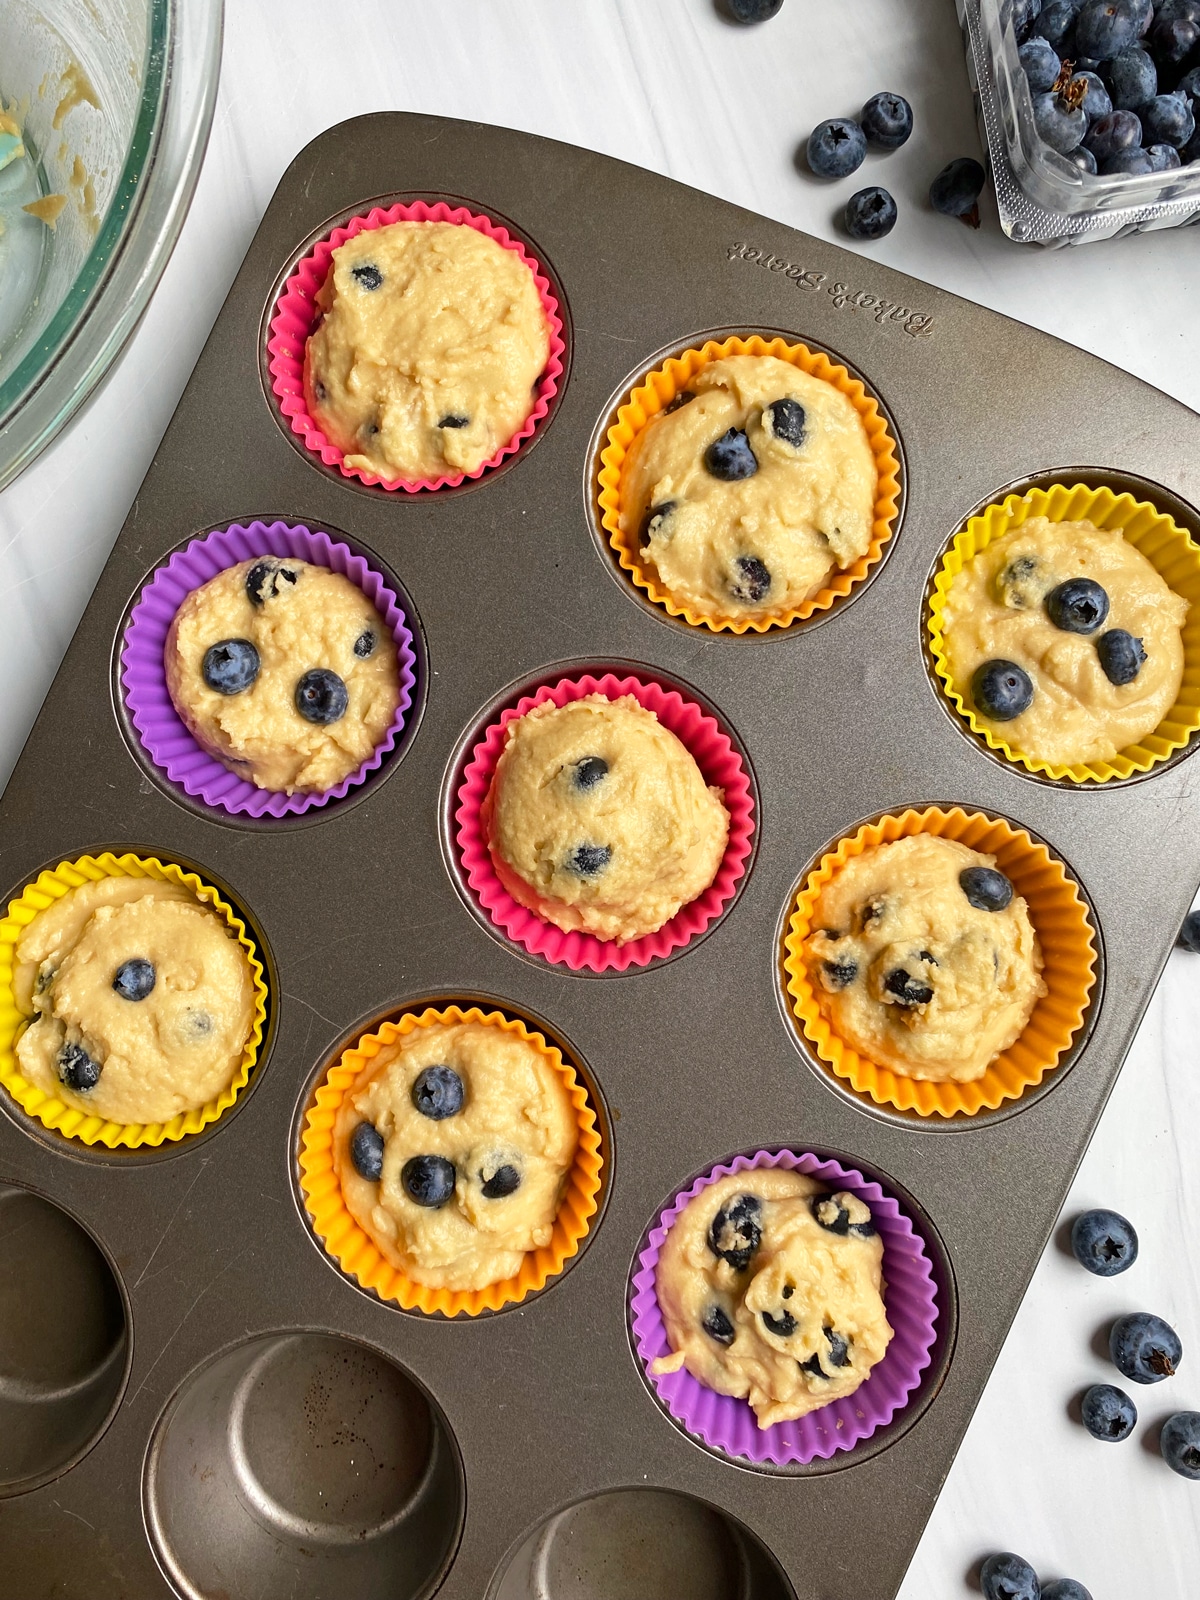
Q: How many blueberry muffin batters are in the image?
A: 9